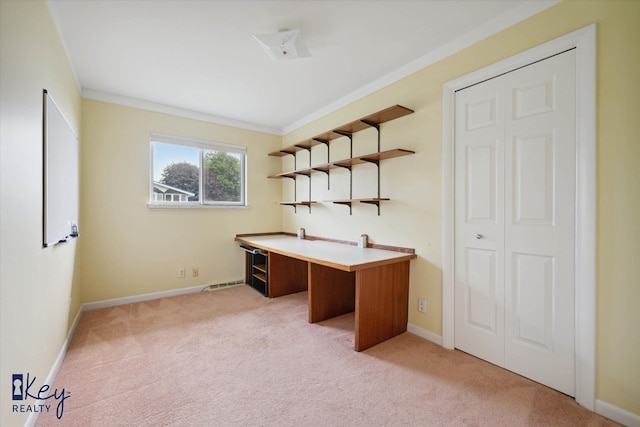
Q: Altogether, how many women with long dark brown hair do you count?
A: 0